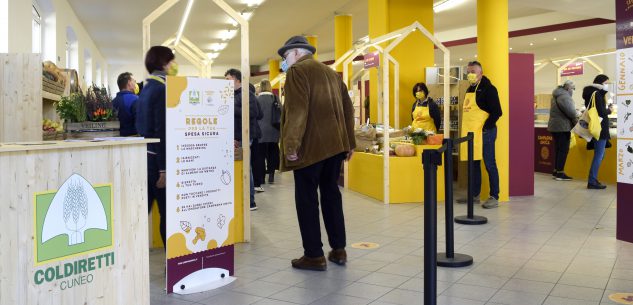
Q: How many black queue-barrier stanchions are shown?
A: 3